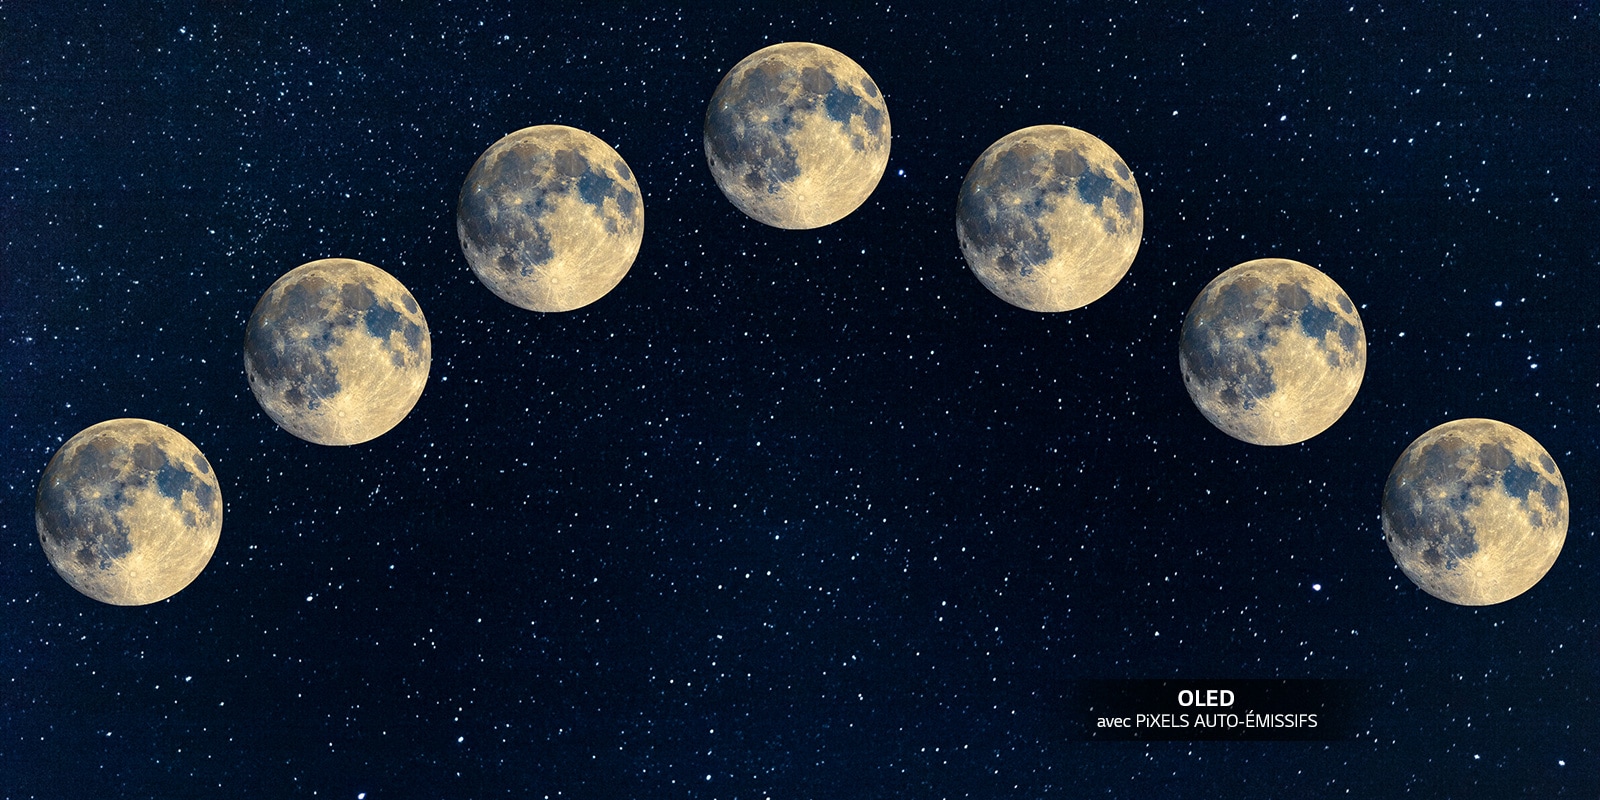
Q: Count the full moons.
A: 7